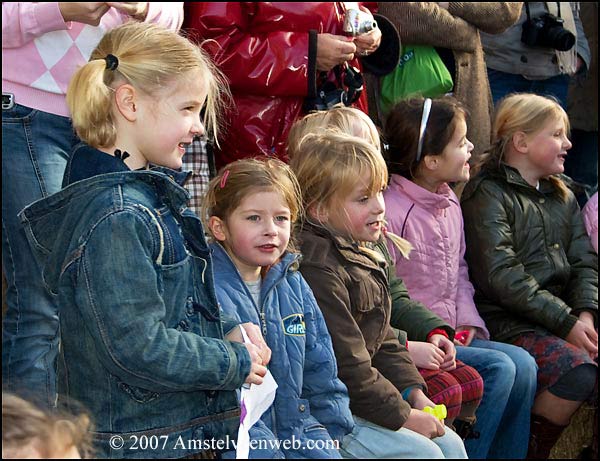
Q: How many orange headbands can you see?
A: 0